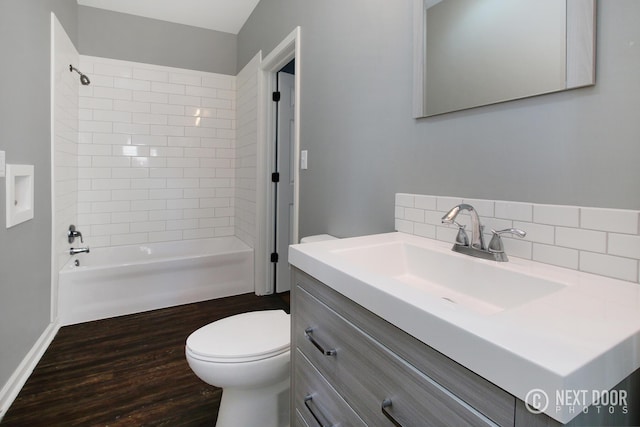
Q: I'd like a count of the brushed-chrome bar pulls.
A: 3